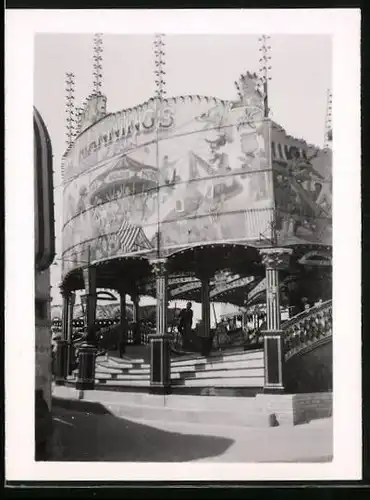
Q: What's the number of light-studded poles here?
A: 5